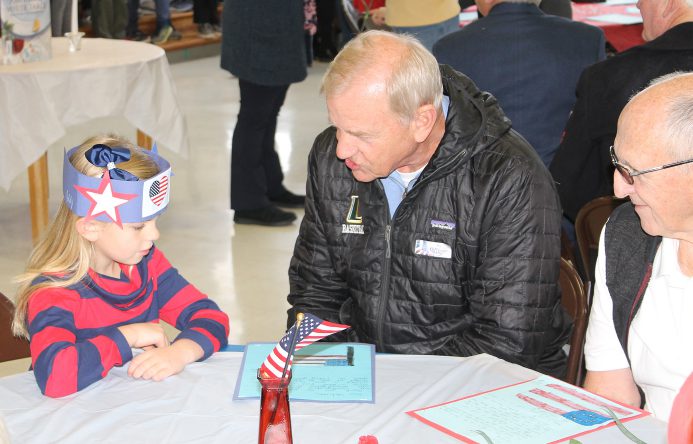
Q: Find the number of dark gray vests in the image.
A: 1